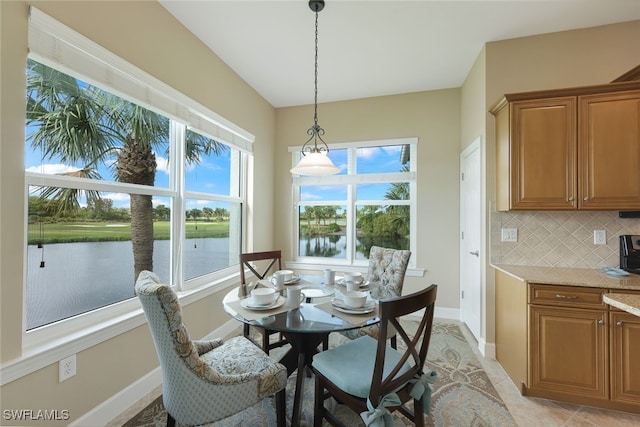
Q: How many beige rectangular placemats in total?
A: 4